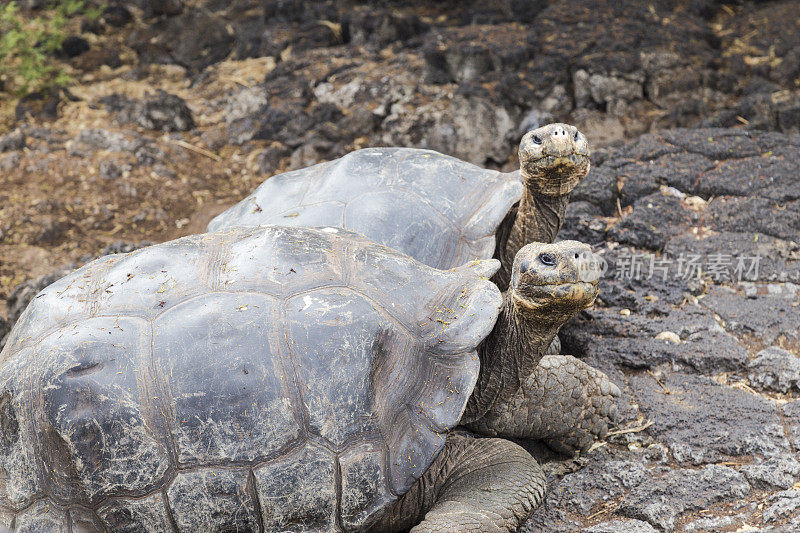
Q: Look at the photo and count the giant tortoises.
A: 2